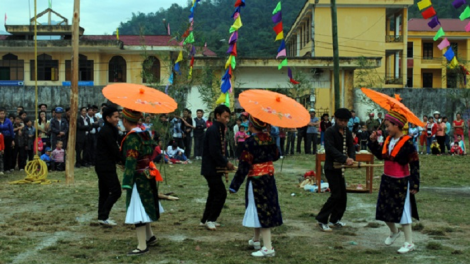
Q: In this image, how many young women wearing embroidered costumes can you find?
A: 3